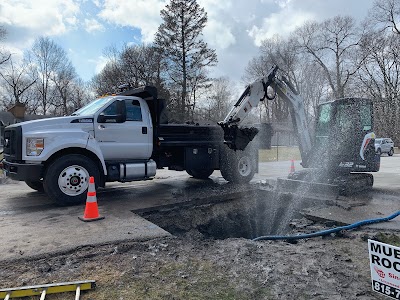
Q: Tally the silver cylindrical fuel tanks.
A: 1